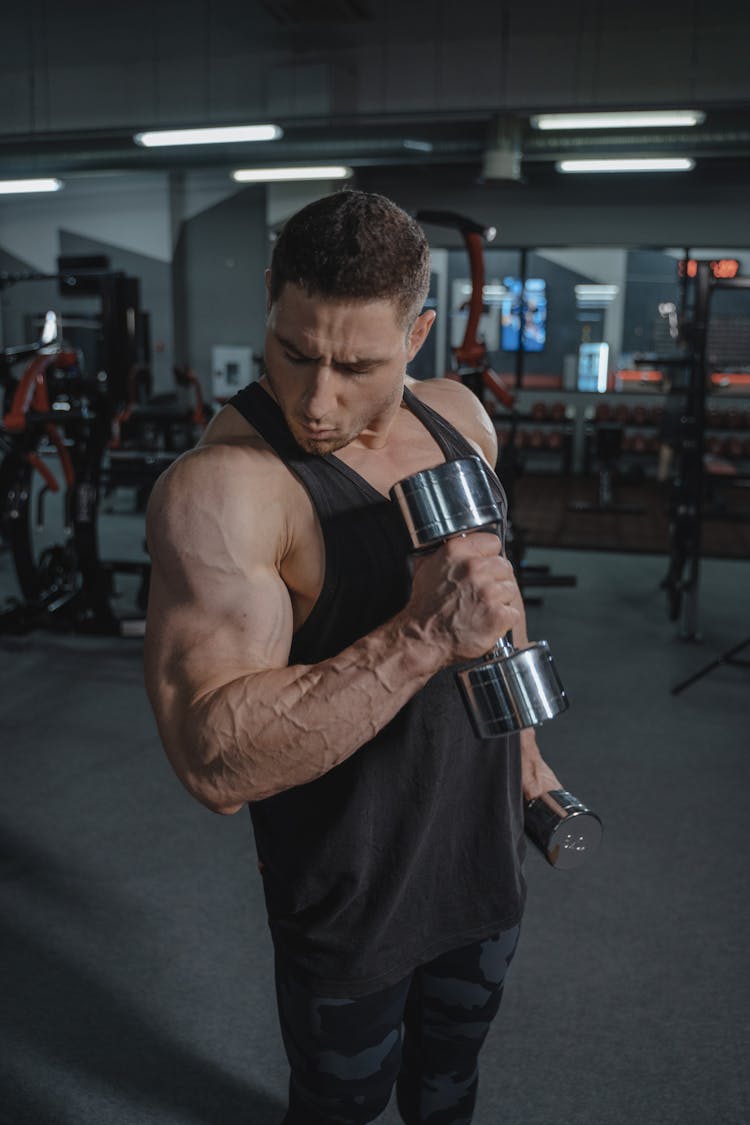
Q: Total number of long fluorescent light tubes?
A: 5